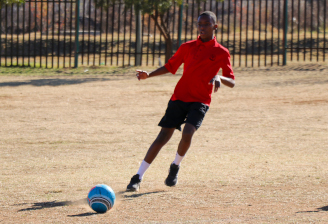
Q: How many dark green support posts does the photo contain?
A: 3